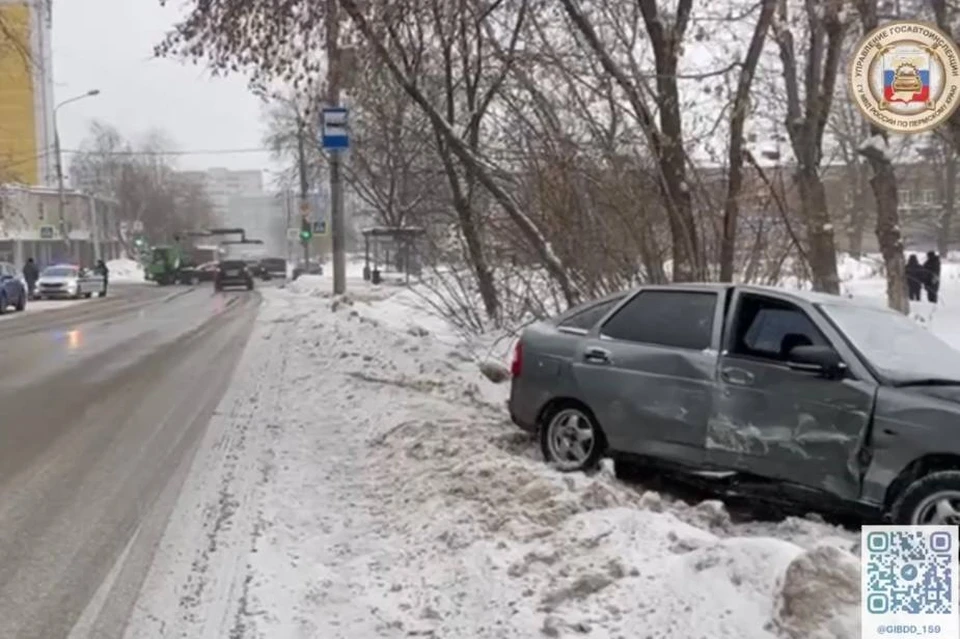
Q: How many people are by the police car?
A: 2